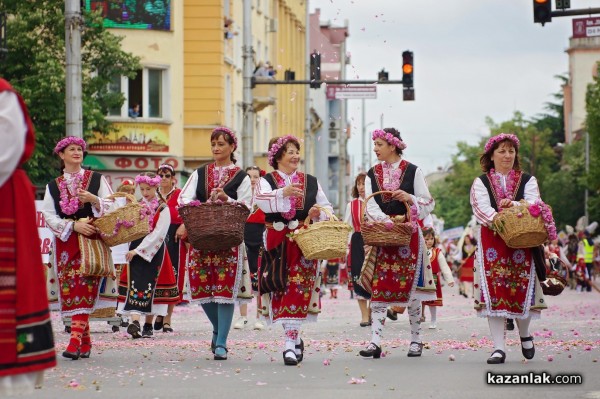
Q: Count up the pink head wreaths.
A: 6